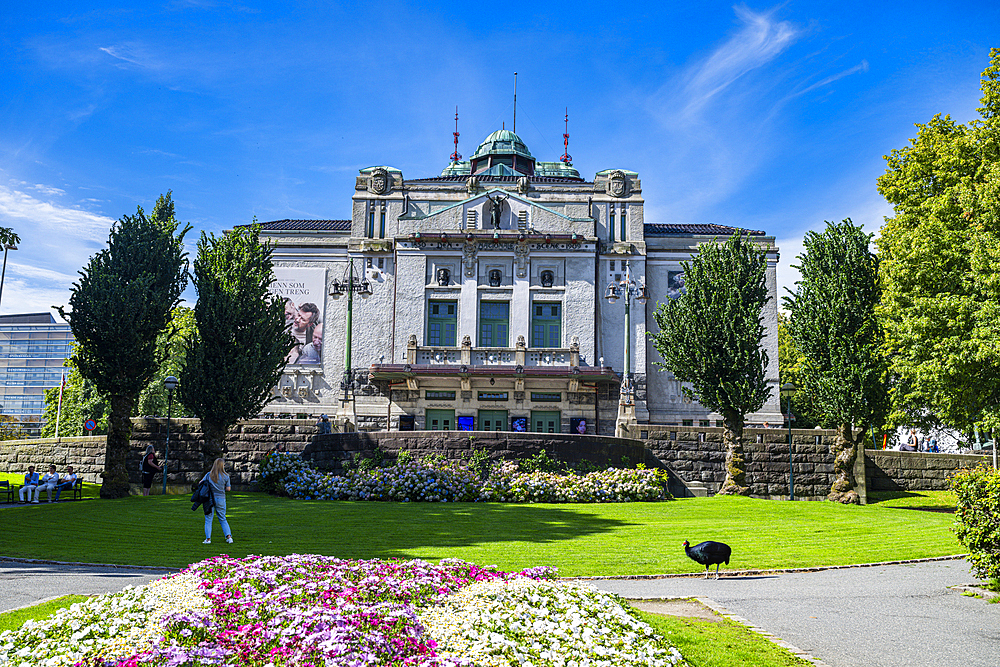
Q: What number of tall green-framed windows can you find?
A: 3